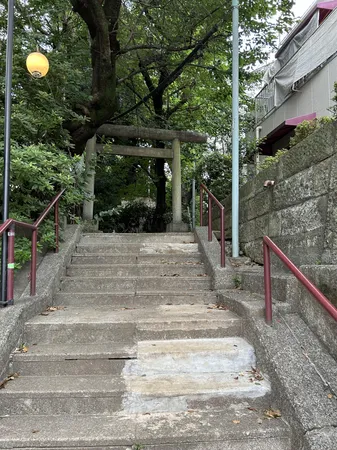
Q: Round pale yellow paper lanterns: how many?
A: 1